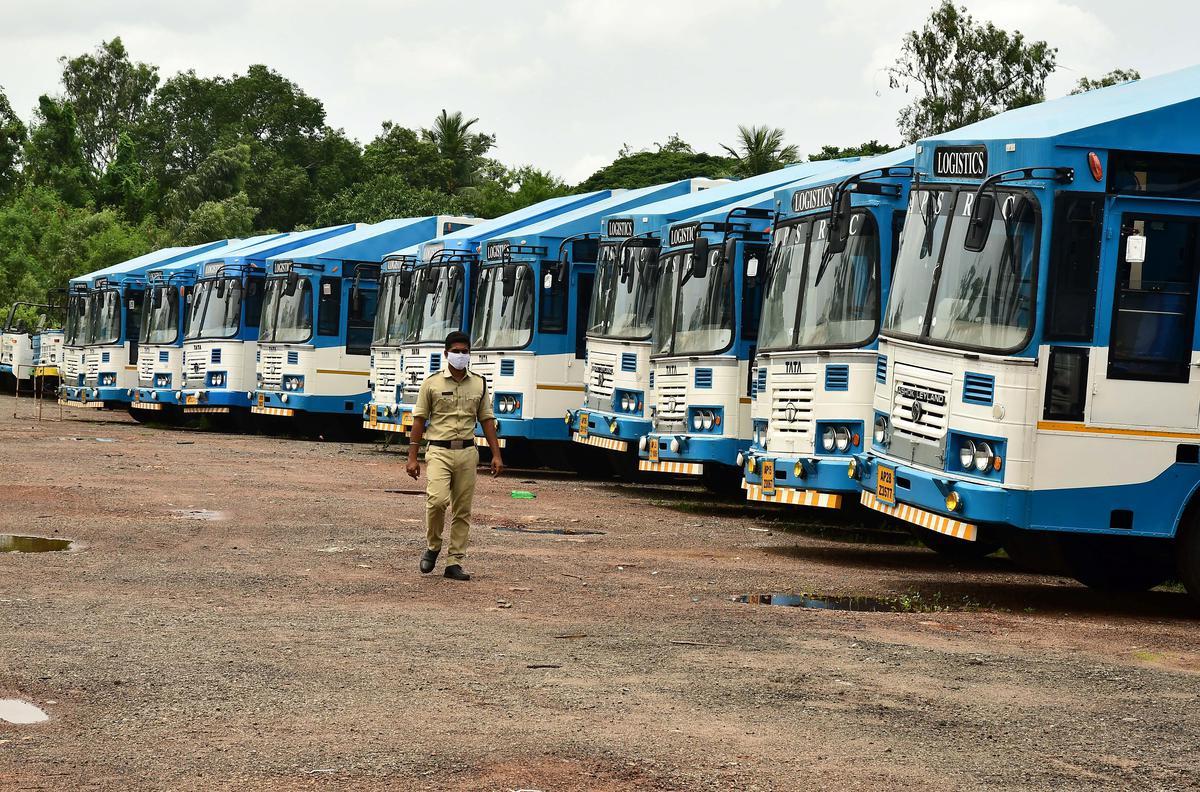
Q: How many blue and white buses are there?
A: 12